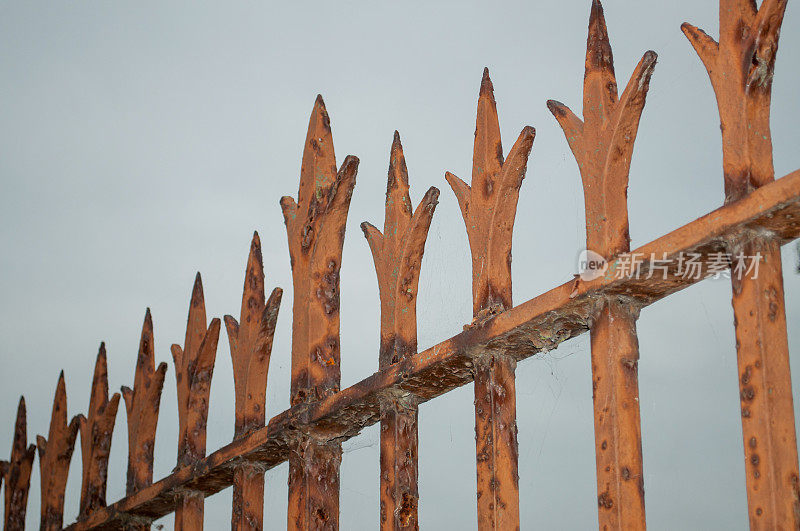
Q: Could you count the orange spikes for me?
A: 11